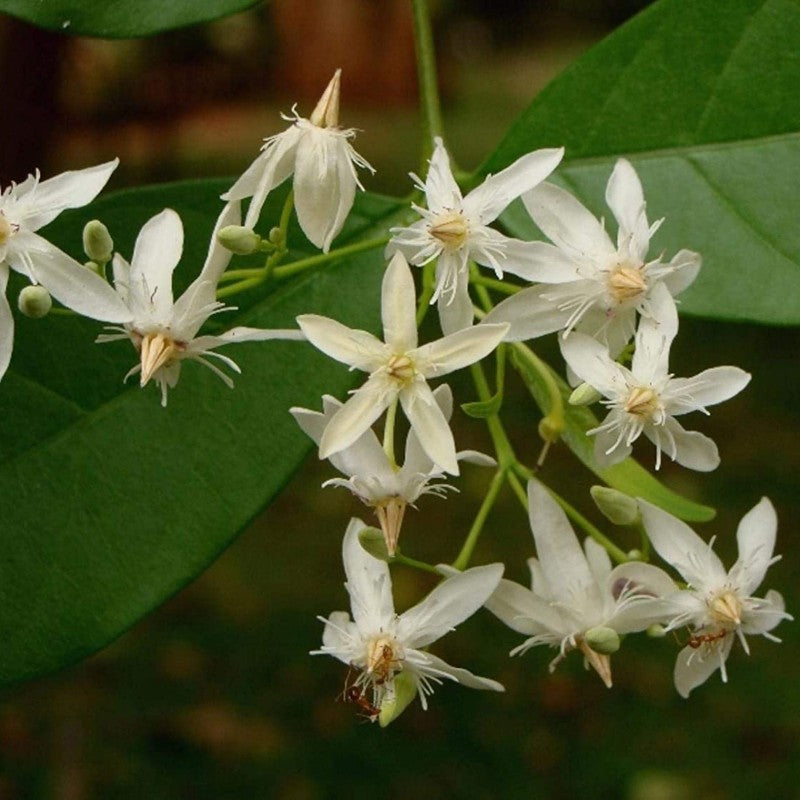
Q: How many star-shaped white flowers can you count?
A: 11